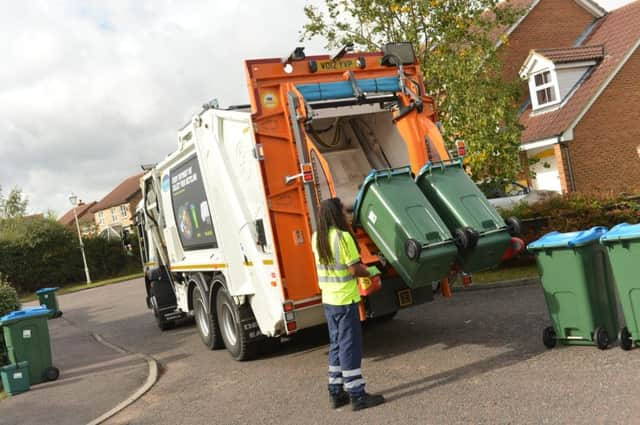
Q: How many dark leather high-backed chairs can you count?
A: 0